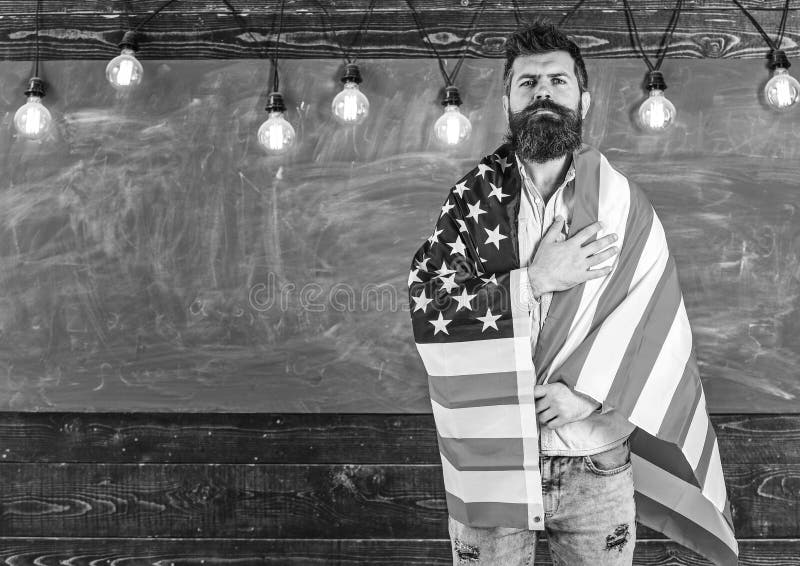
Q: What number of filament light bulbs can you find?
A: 7